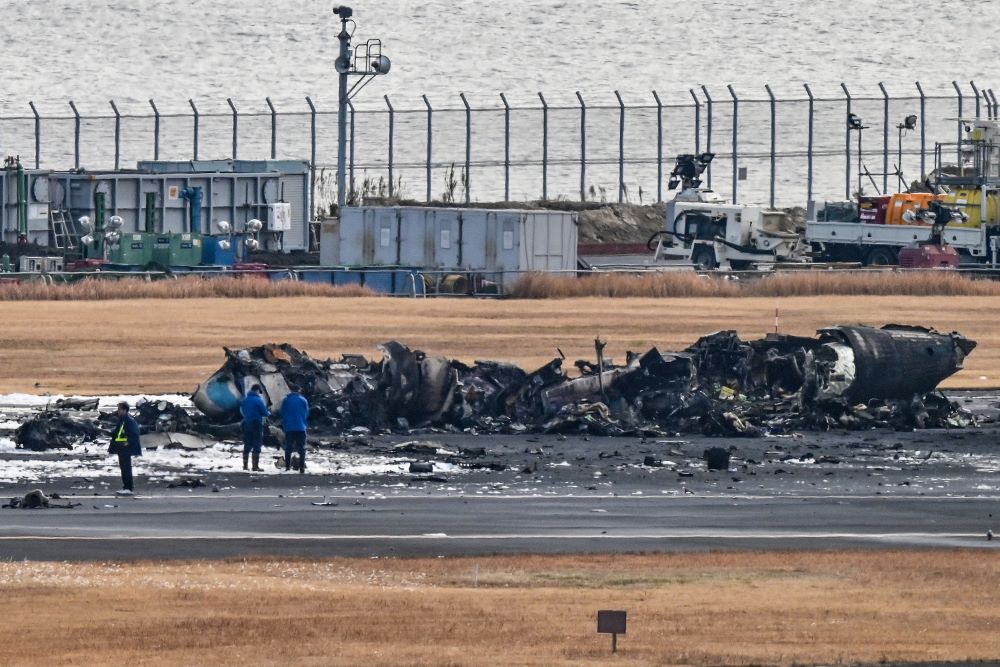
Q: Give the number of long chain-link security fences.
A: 1